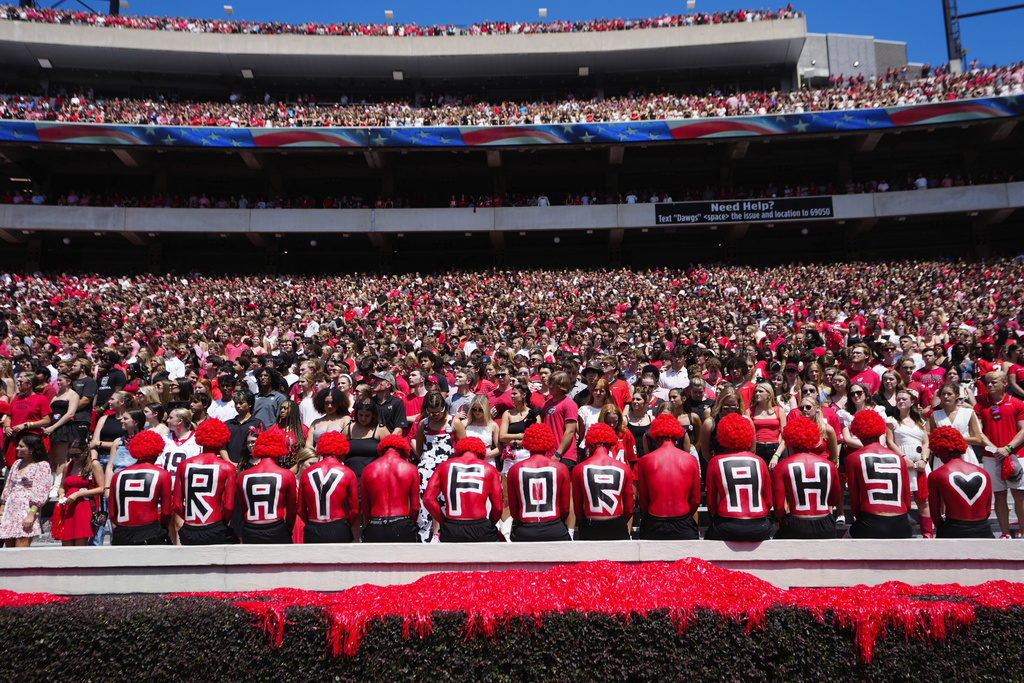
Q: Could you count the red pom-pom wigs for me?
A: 13